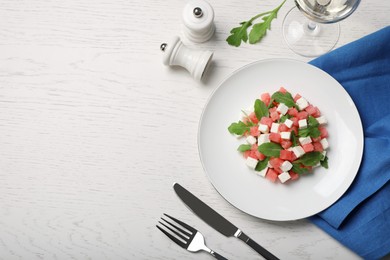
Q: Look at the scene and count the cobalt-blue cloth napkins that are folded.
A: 1